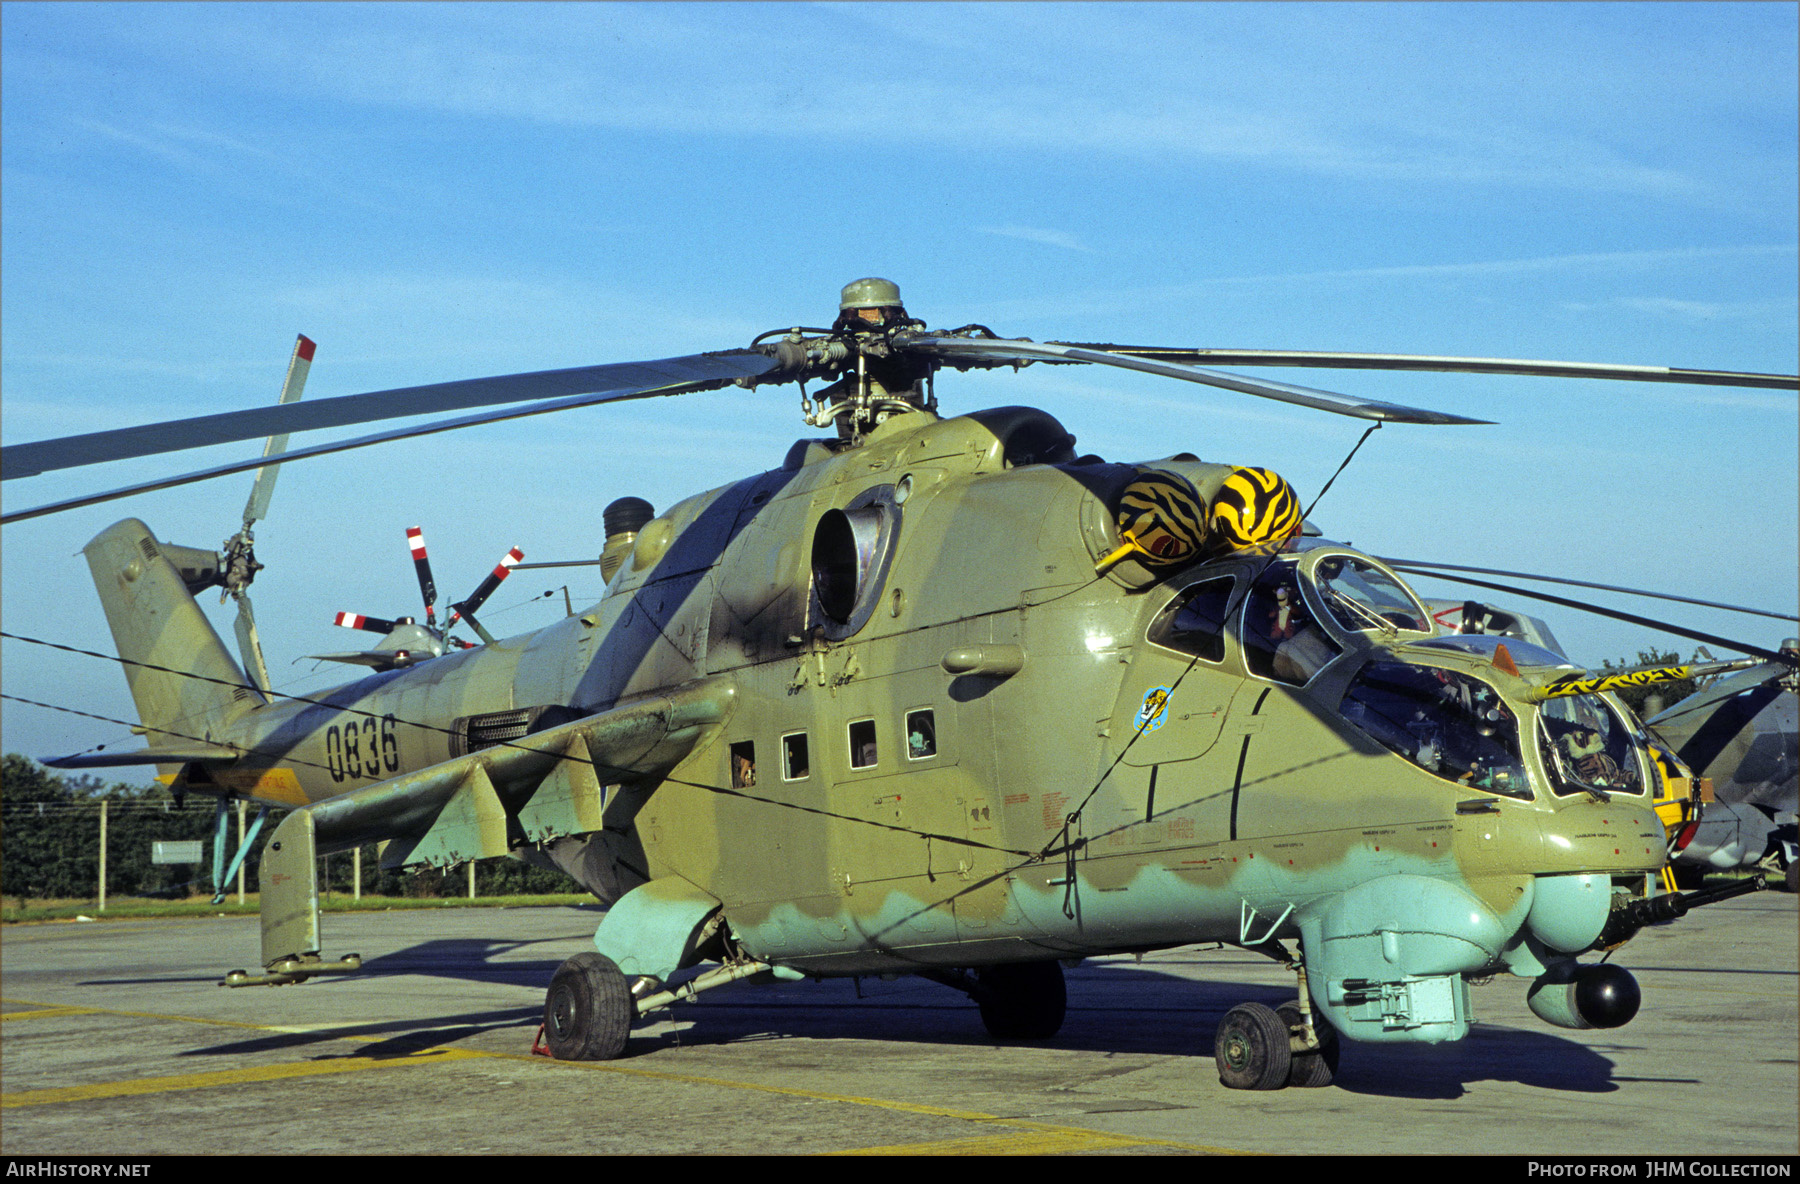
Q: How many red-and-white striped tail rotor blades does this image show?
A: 3